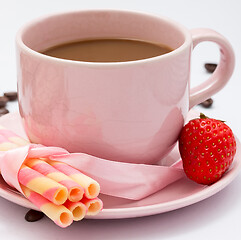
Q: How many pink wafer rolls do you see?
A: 6